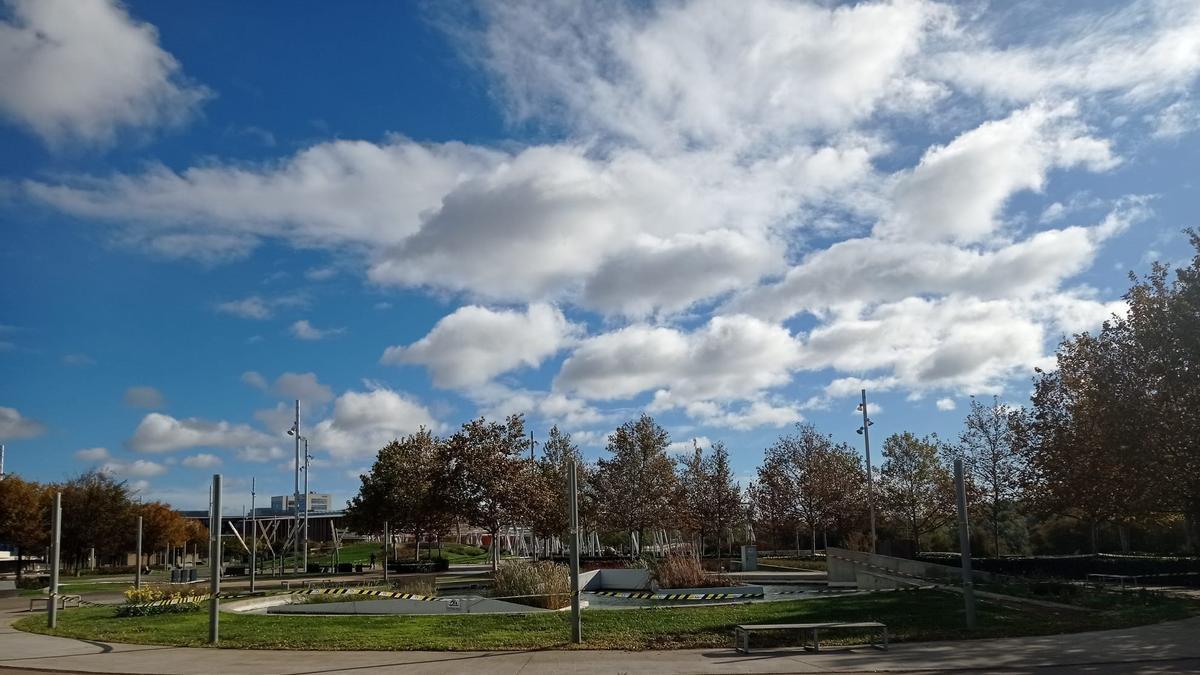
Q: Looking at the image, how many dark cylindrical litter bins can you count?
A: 3